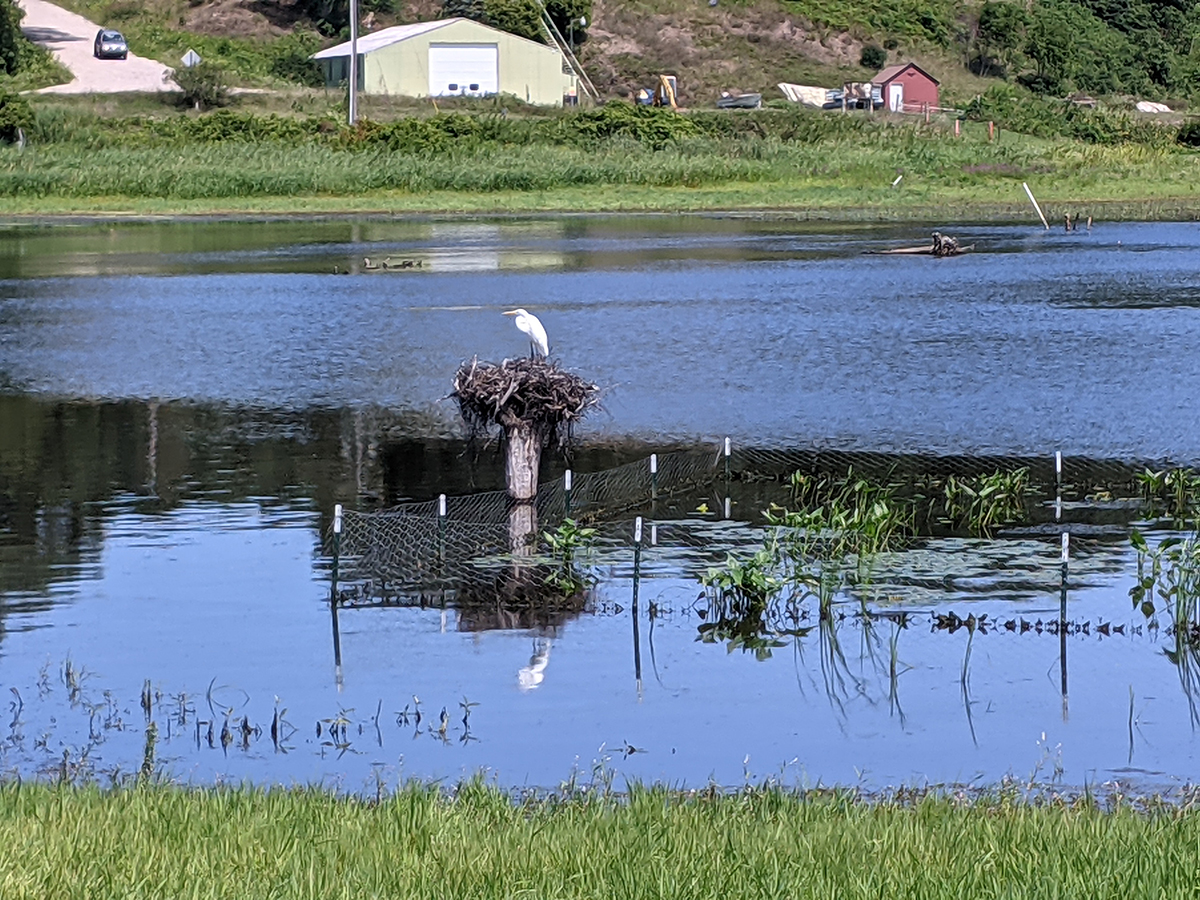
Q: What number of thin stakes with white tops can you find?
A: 8